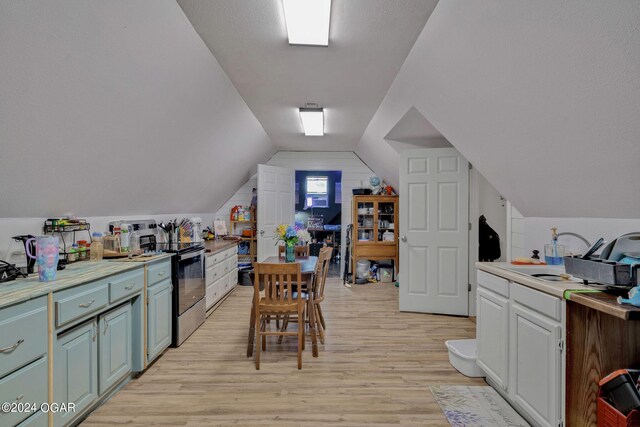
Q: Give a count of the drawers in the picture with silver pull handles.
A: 5